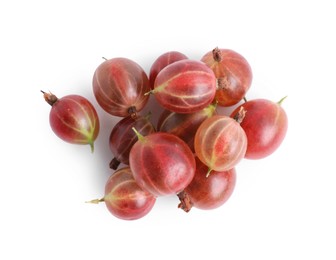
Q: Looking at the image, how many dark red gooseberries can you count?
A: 12